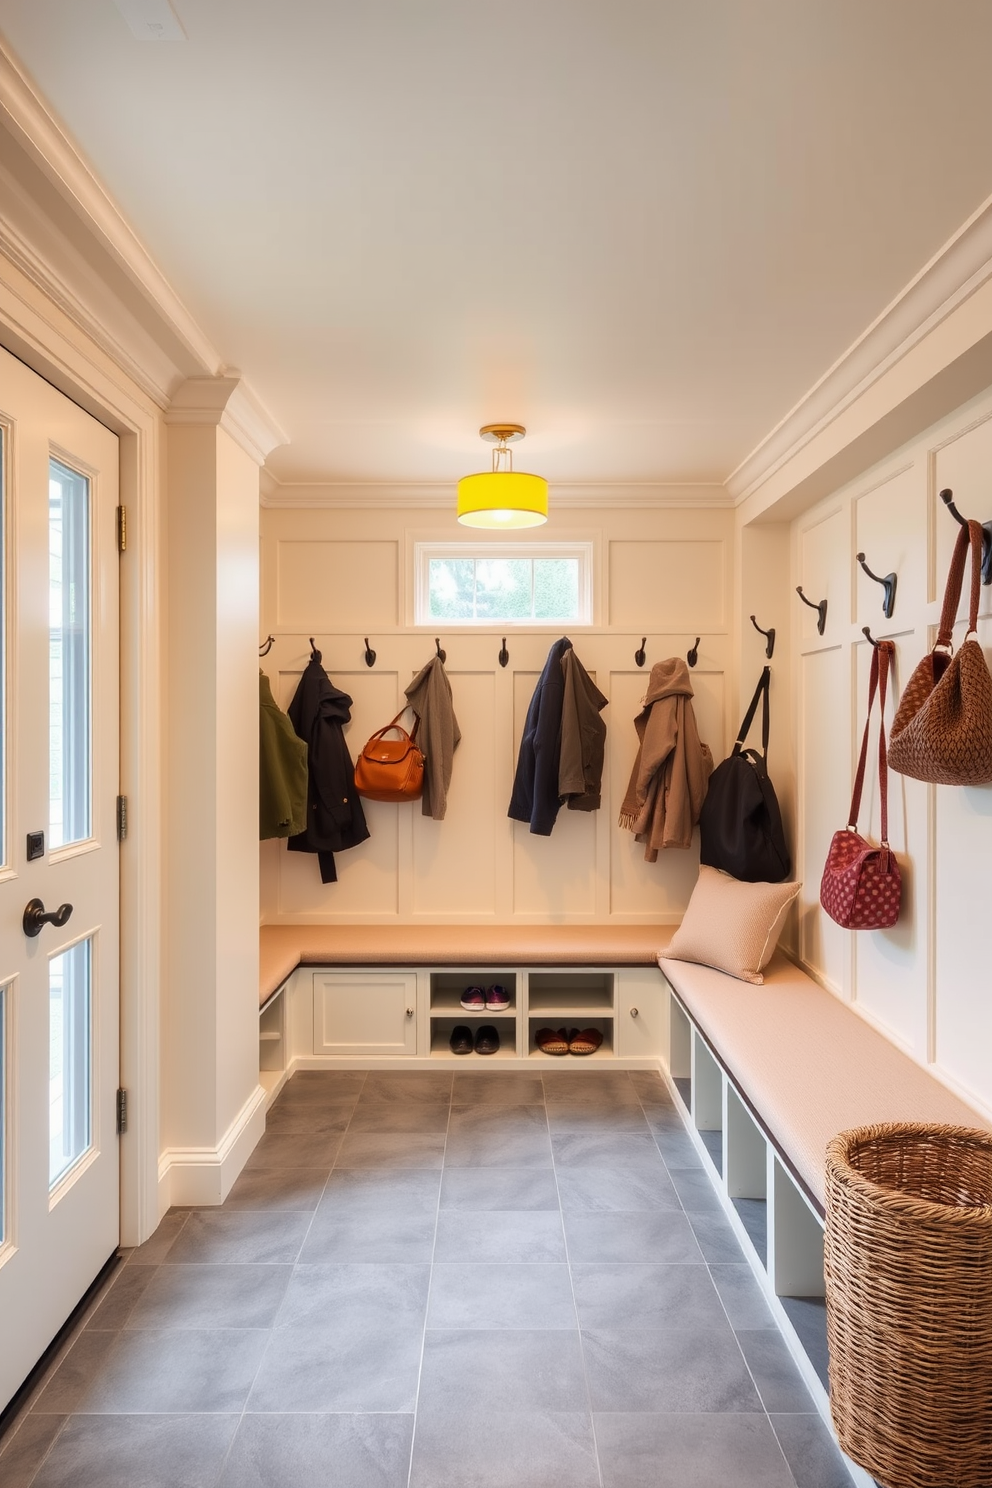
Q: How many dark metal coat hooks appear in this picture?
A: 12